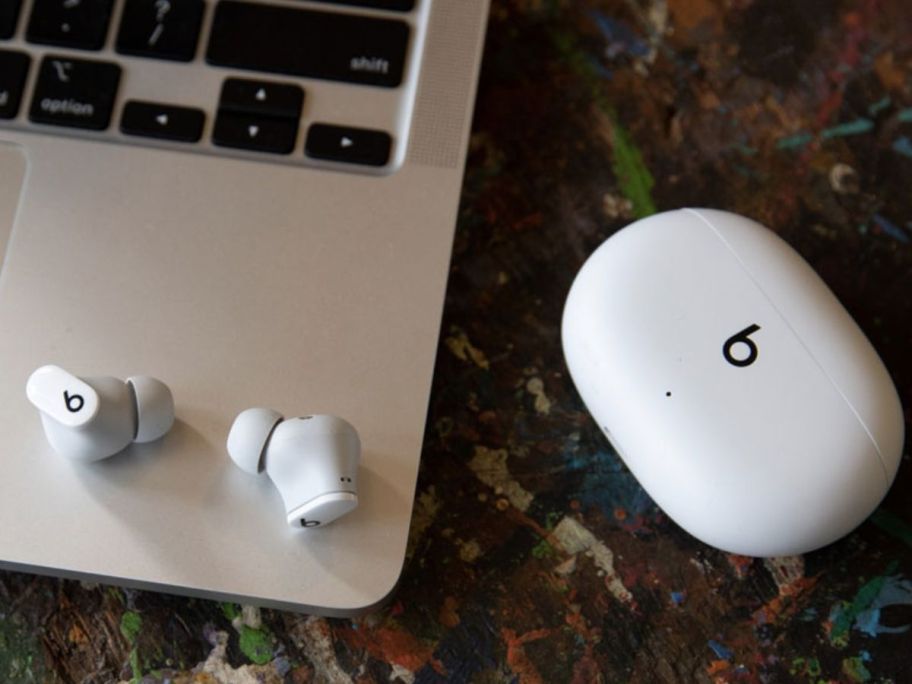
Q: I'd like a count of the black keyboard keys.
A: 11